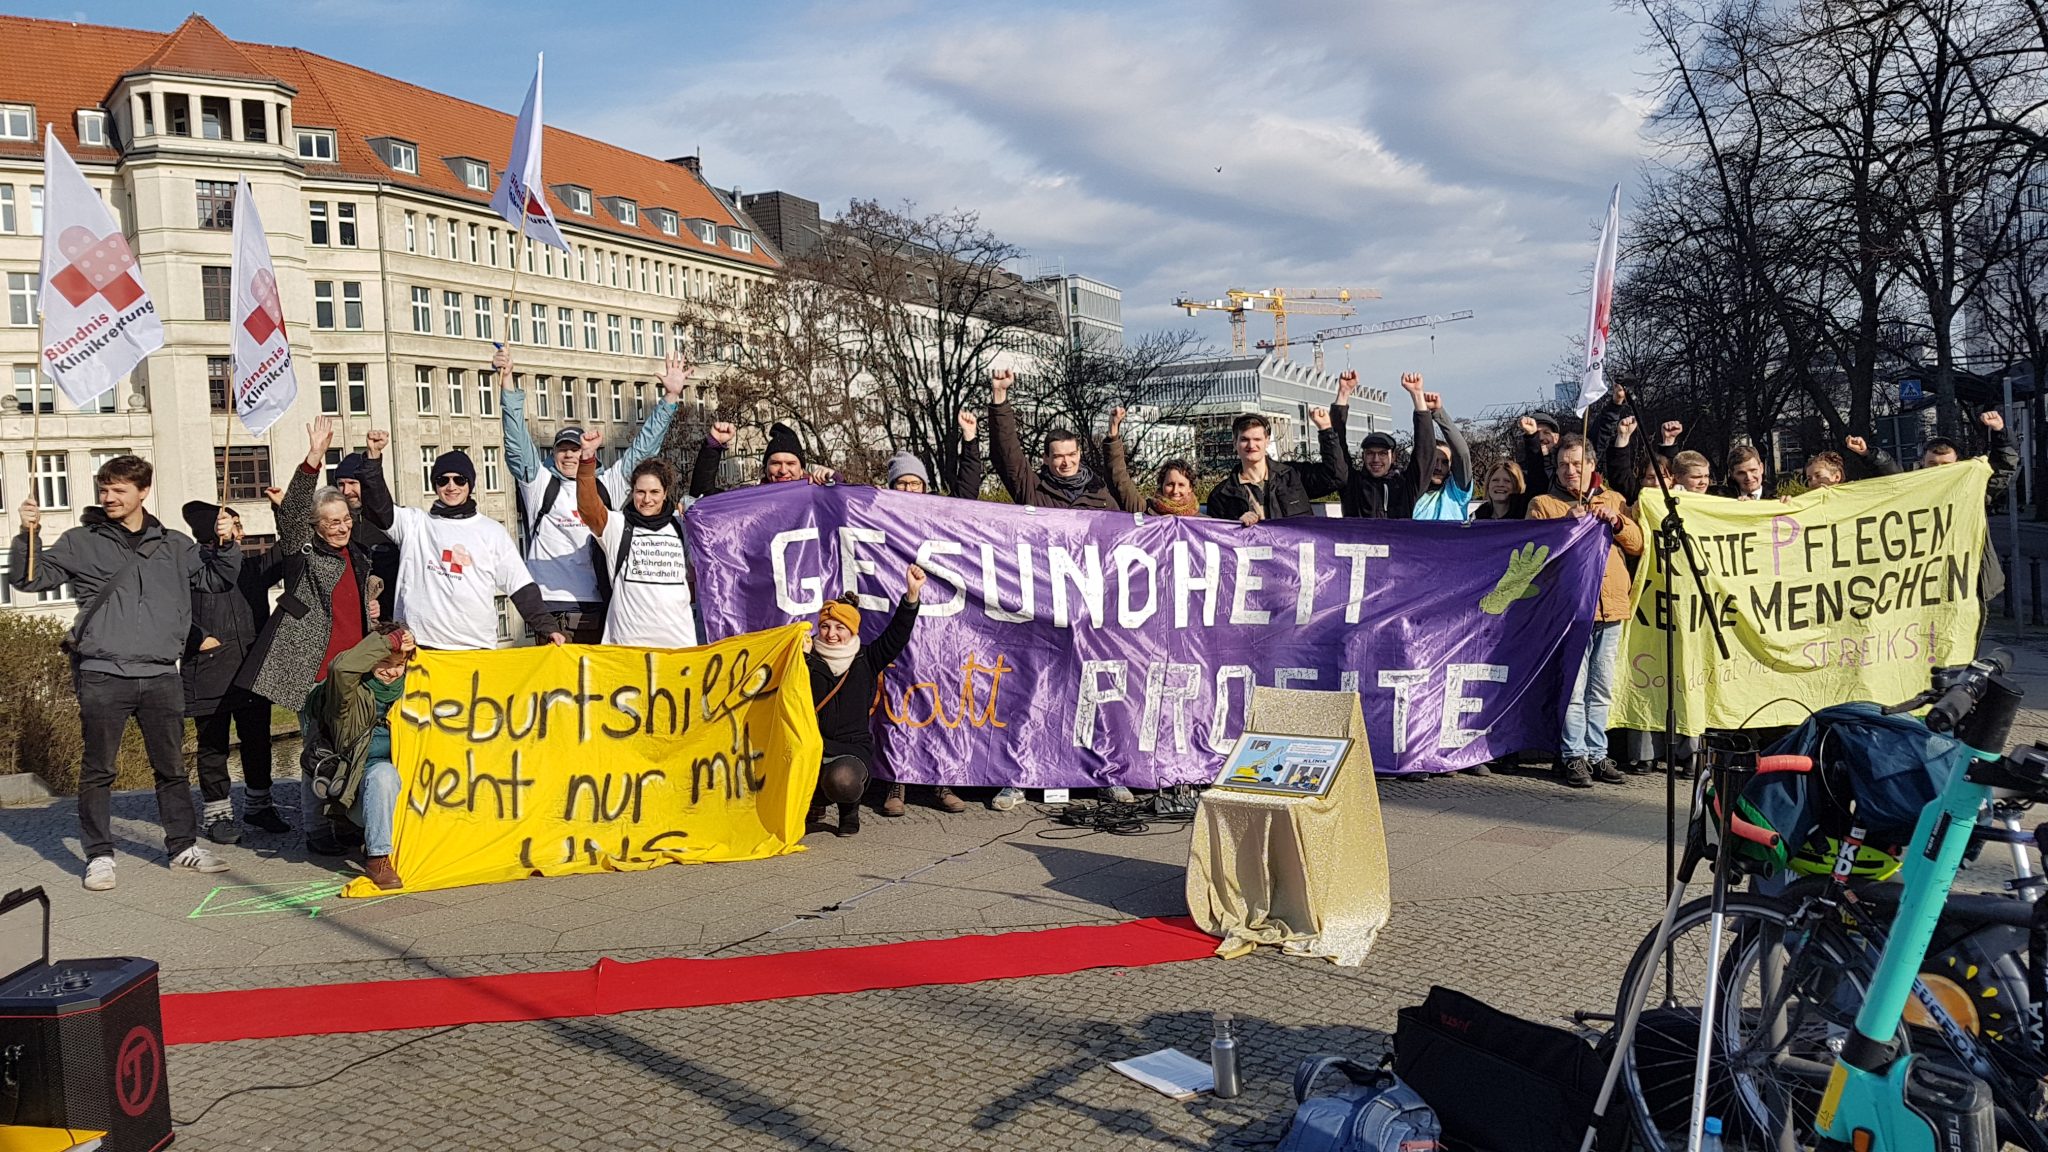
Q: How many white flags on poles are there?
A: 4